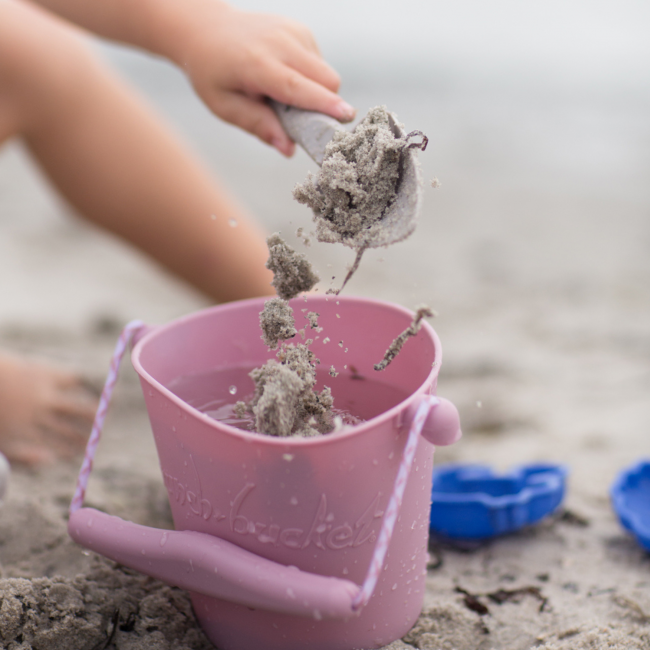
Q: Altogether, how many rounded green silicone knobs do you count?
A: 0